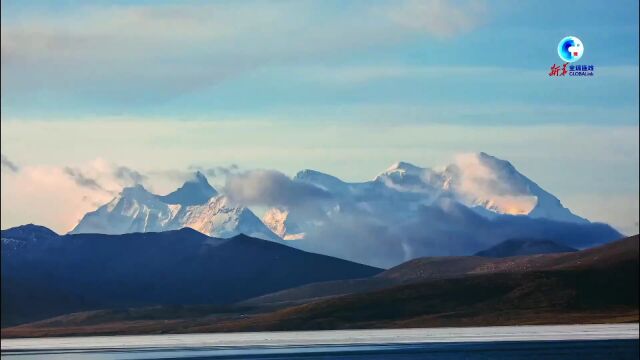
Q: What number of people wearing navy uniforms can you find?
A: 0